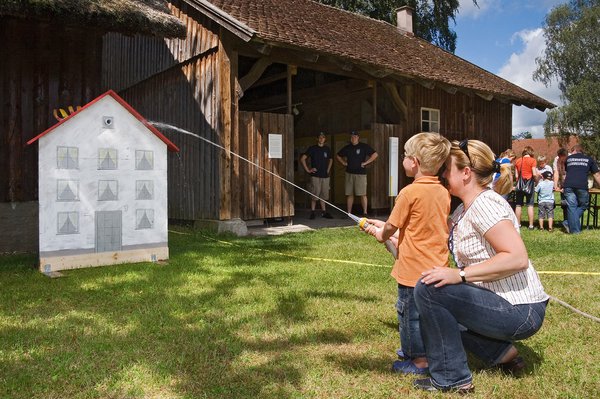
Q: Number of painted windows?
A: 8